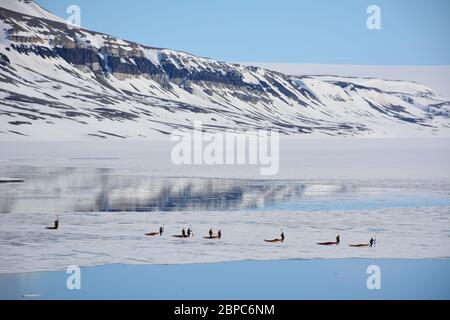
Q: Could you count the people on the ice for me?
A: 9